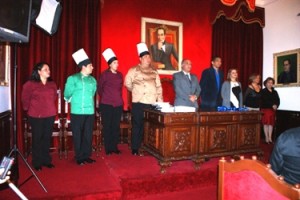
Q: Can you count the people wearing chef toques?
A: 3